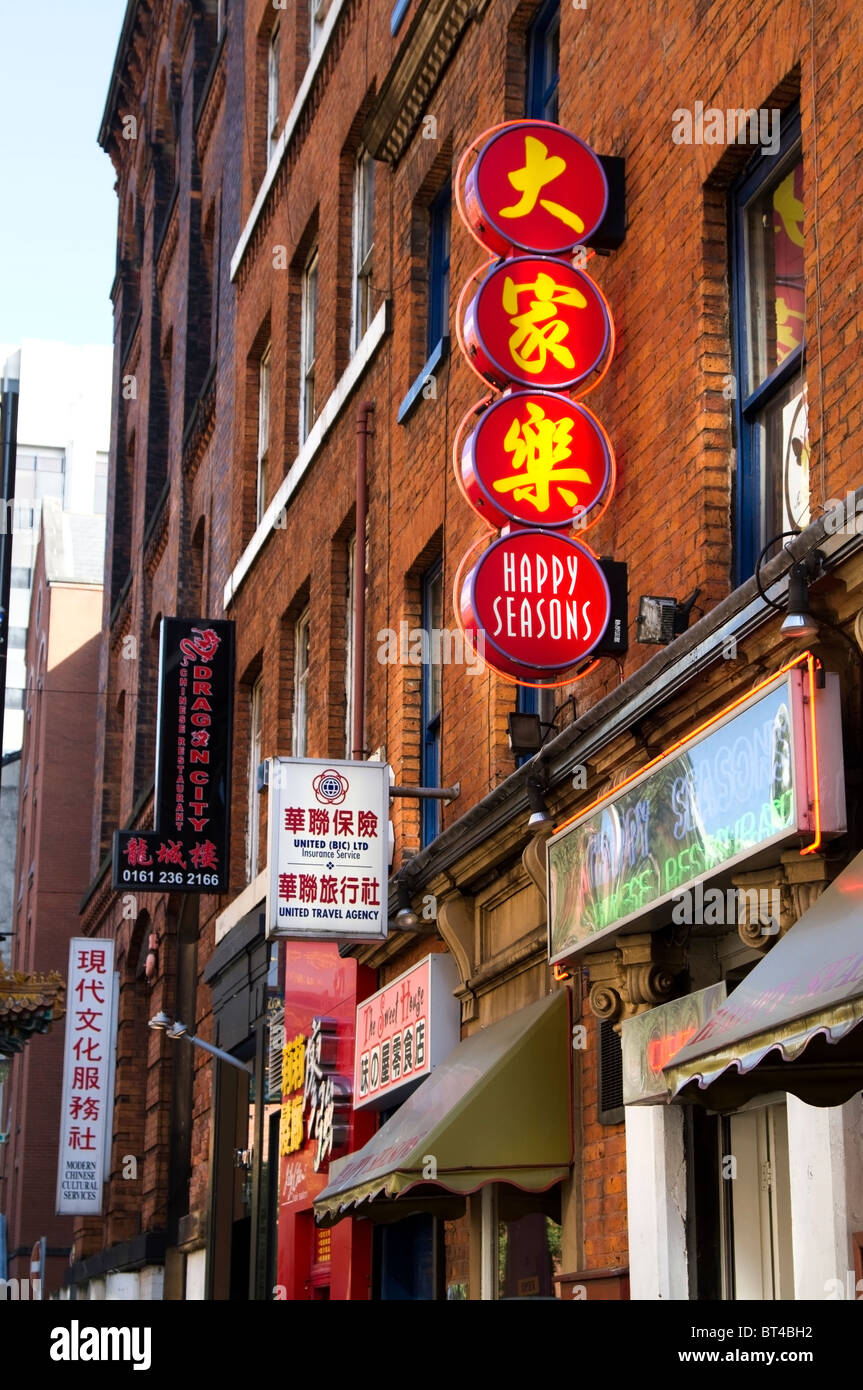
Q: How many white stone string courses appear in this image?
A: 3